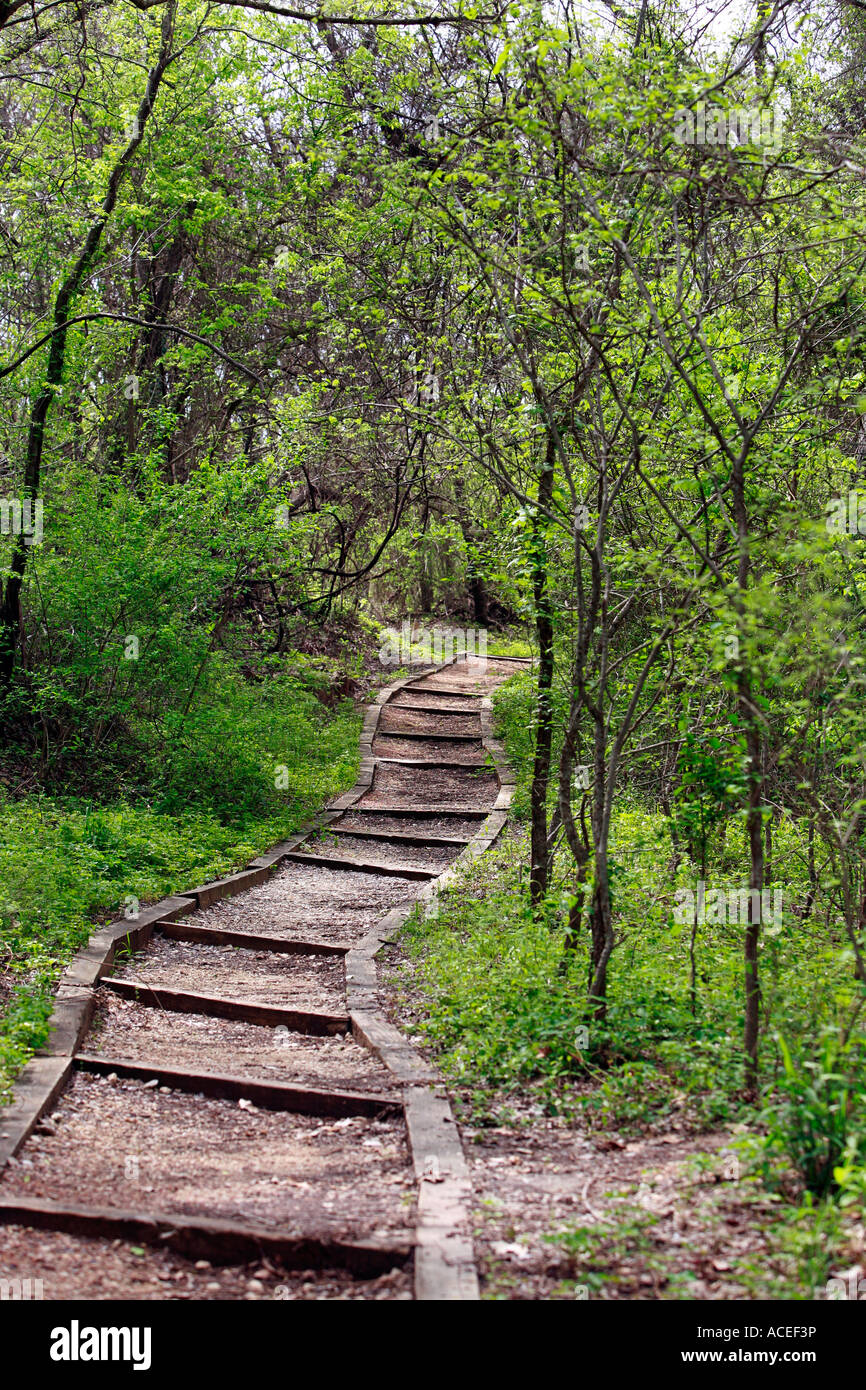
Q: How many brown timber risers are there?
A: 11